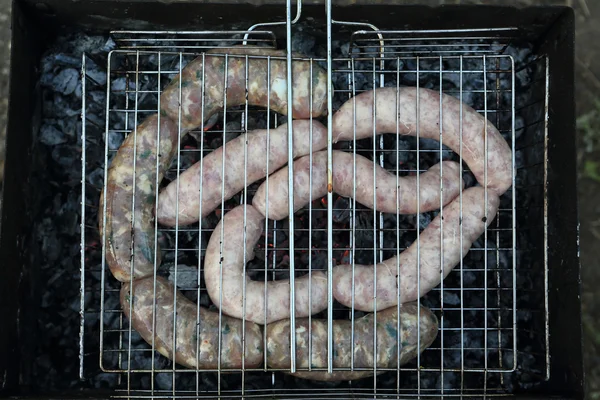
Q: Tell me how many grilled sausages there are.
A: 9